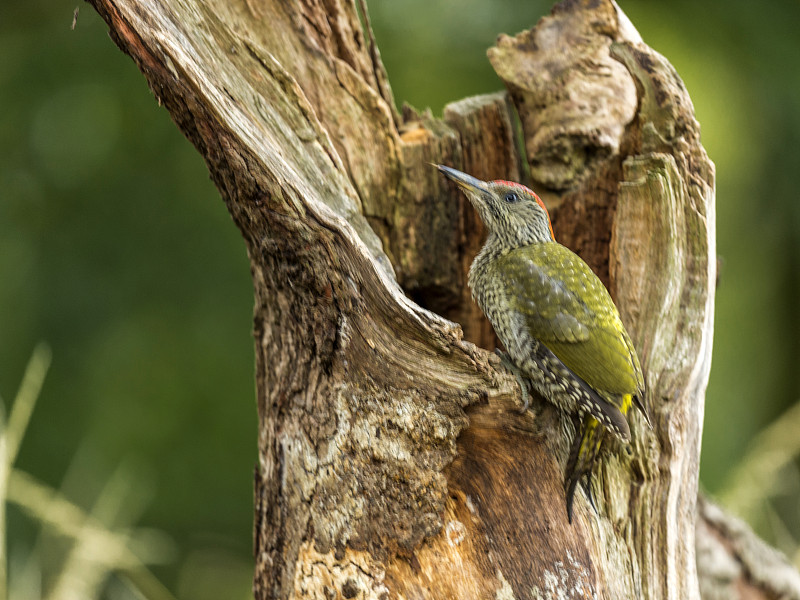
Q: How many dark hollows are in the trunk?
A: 1